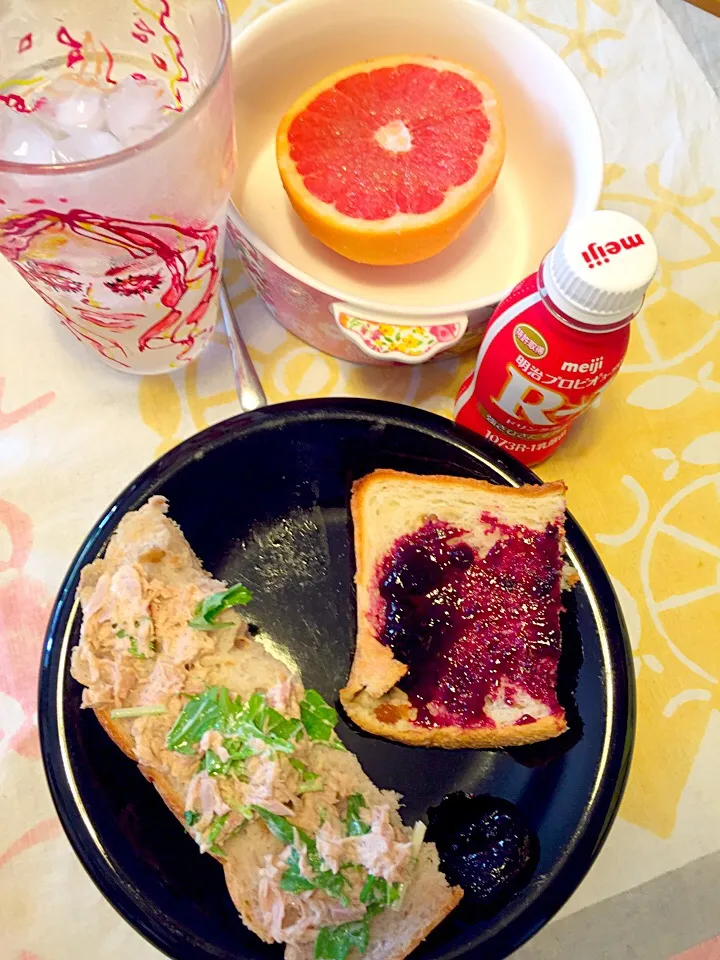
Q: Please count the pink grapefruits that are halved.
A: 1